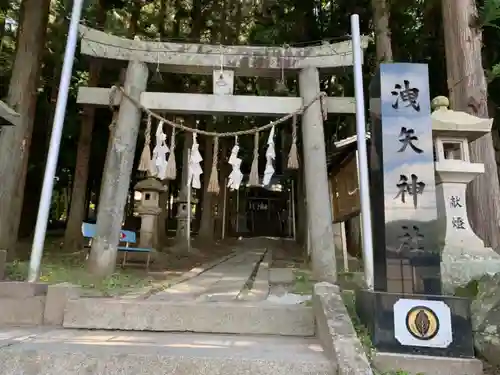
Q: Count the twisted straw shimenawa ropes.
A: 1